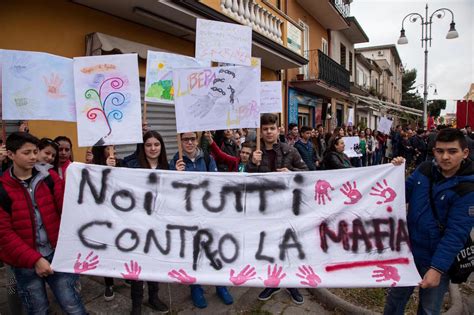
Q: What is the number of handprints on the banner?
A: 10